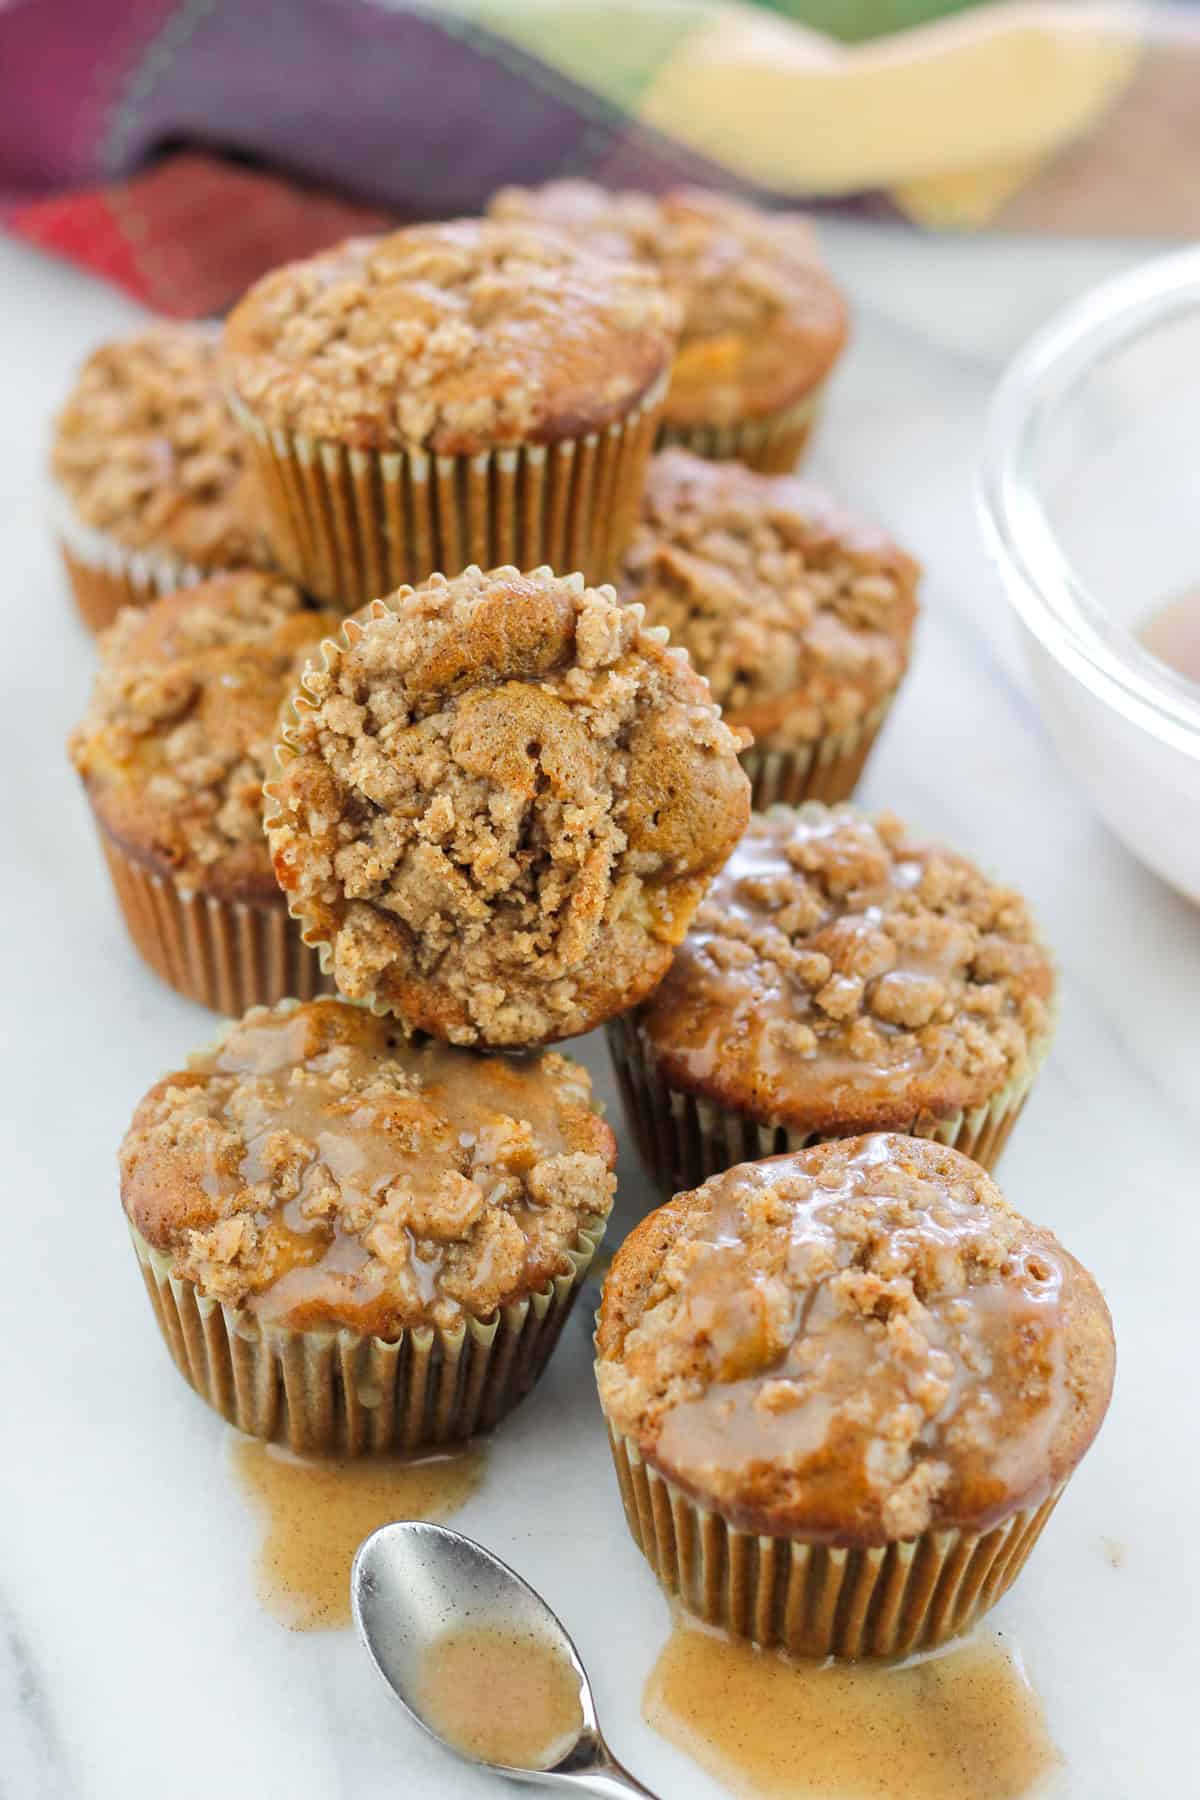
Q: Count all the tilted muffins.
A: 1